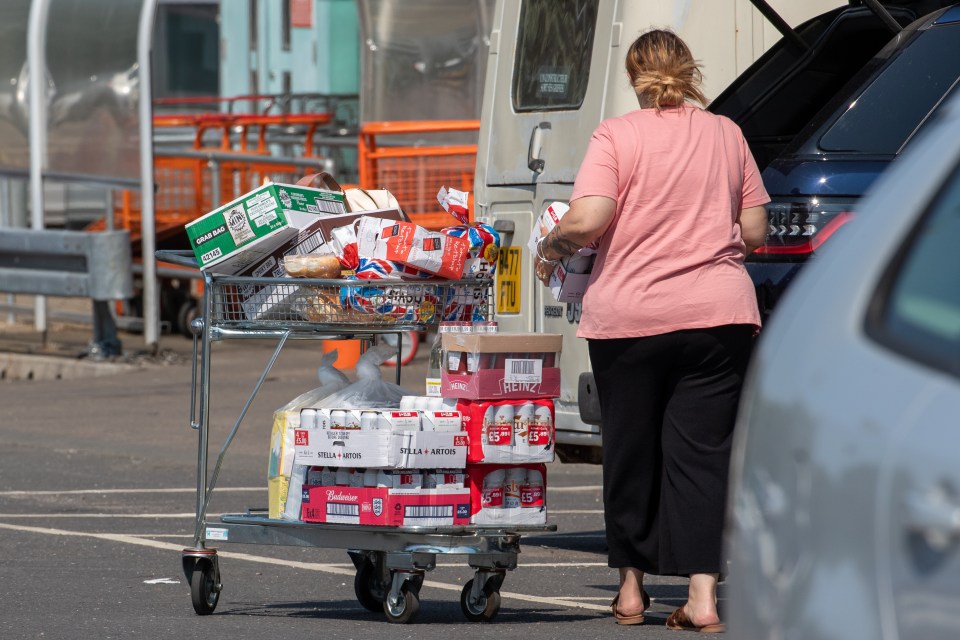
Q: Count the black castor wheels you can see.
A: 4